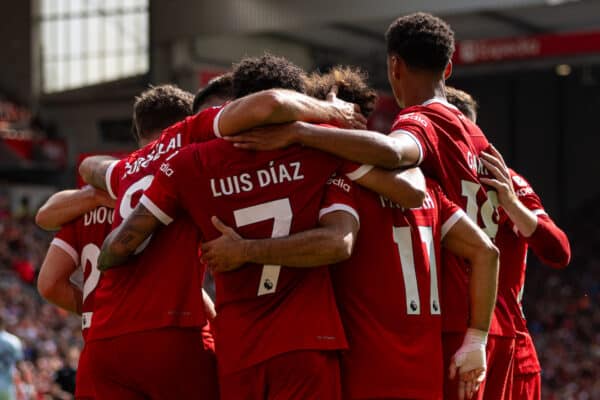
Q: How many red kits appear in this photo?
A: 6